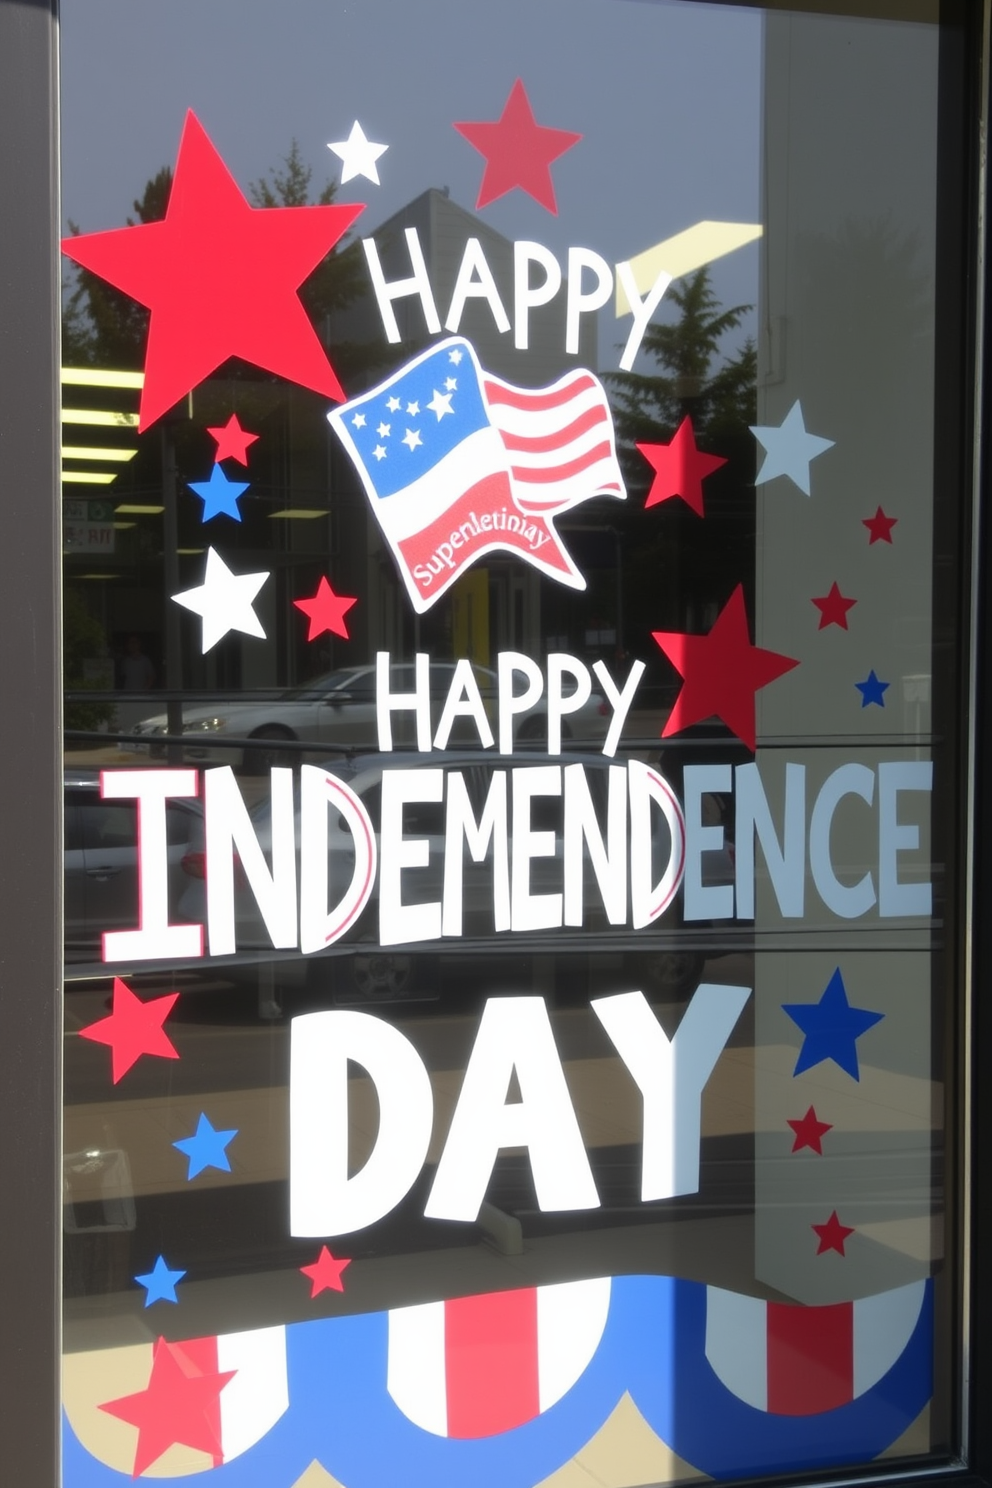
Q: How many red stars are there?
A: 13